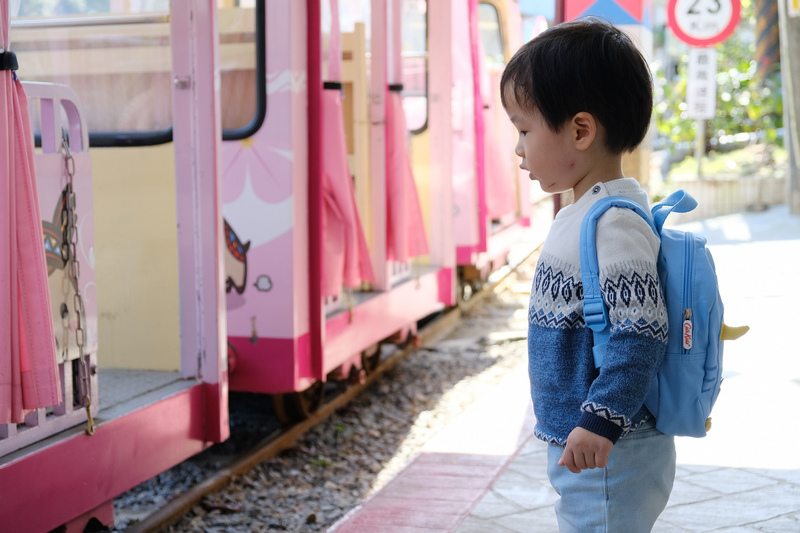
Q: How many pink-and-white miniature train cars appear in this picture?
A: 3